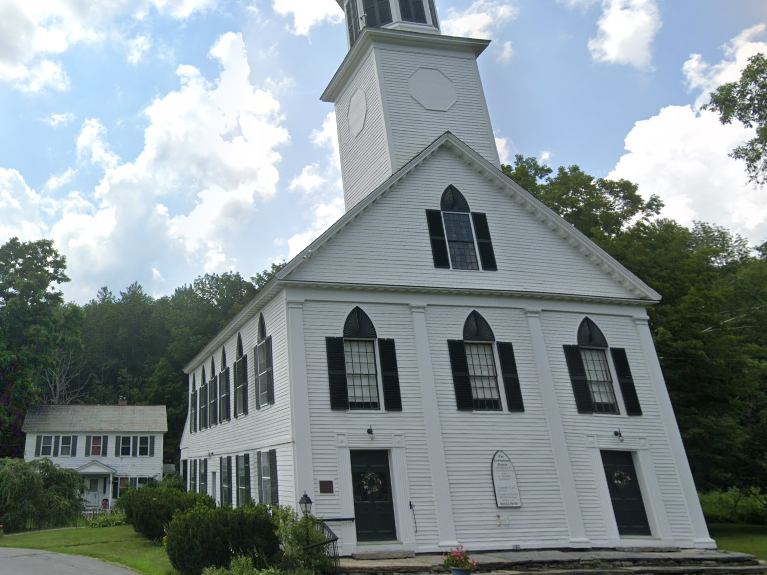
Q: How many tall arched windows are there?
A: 10